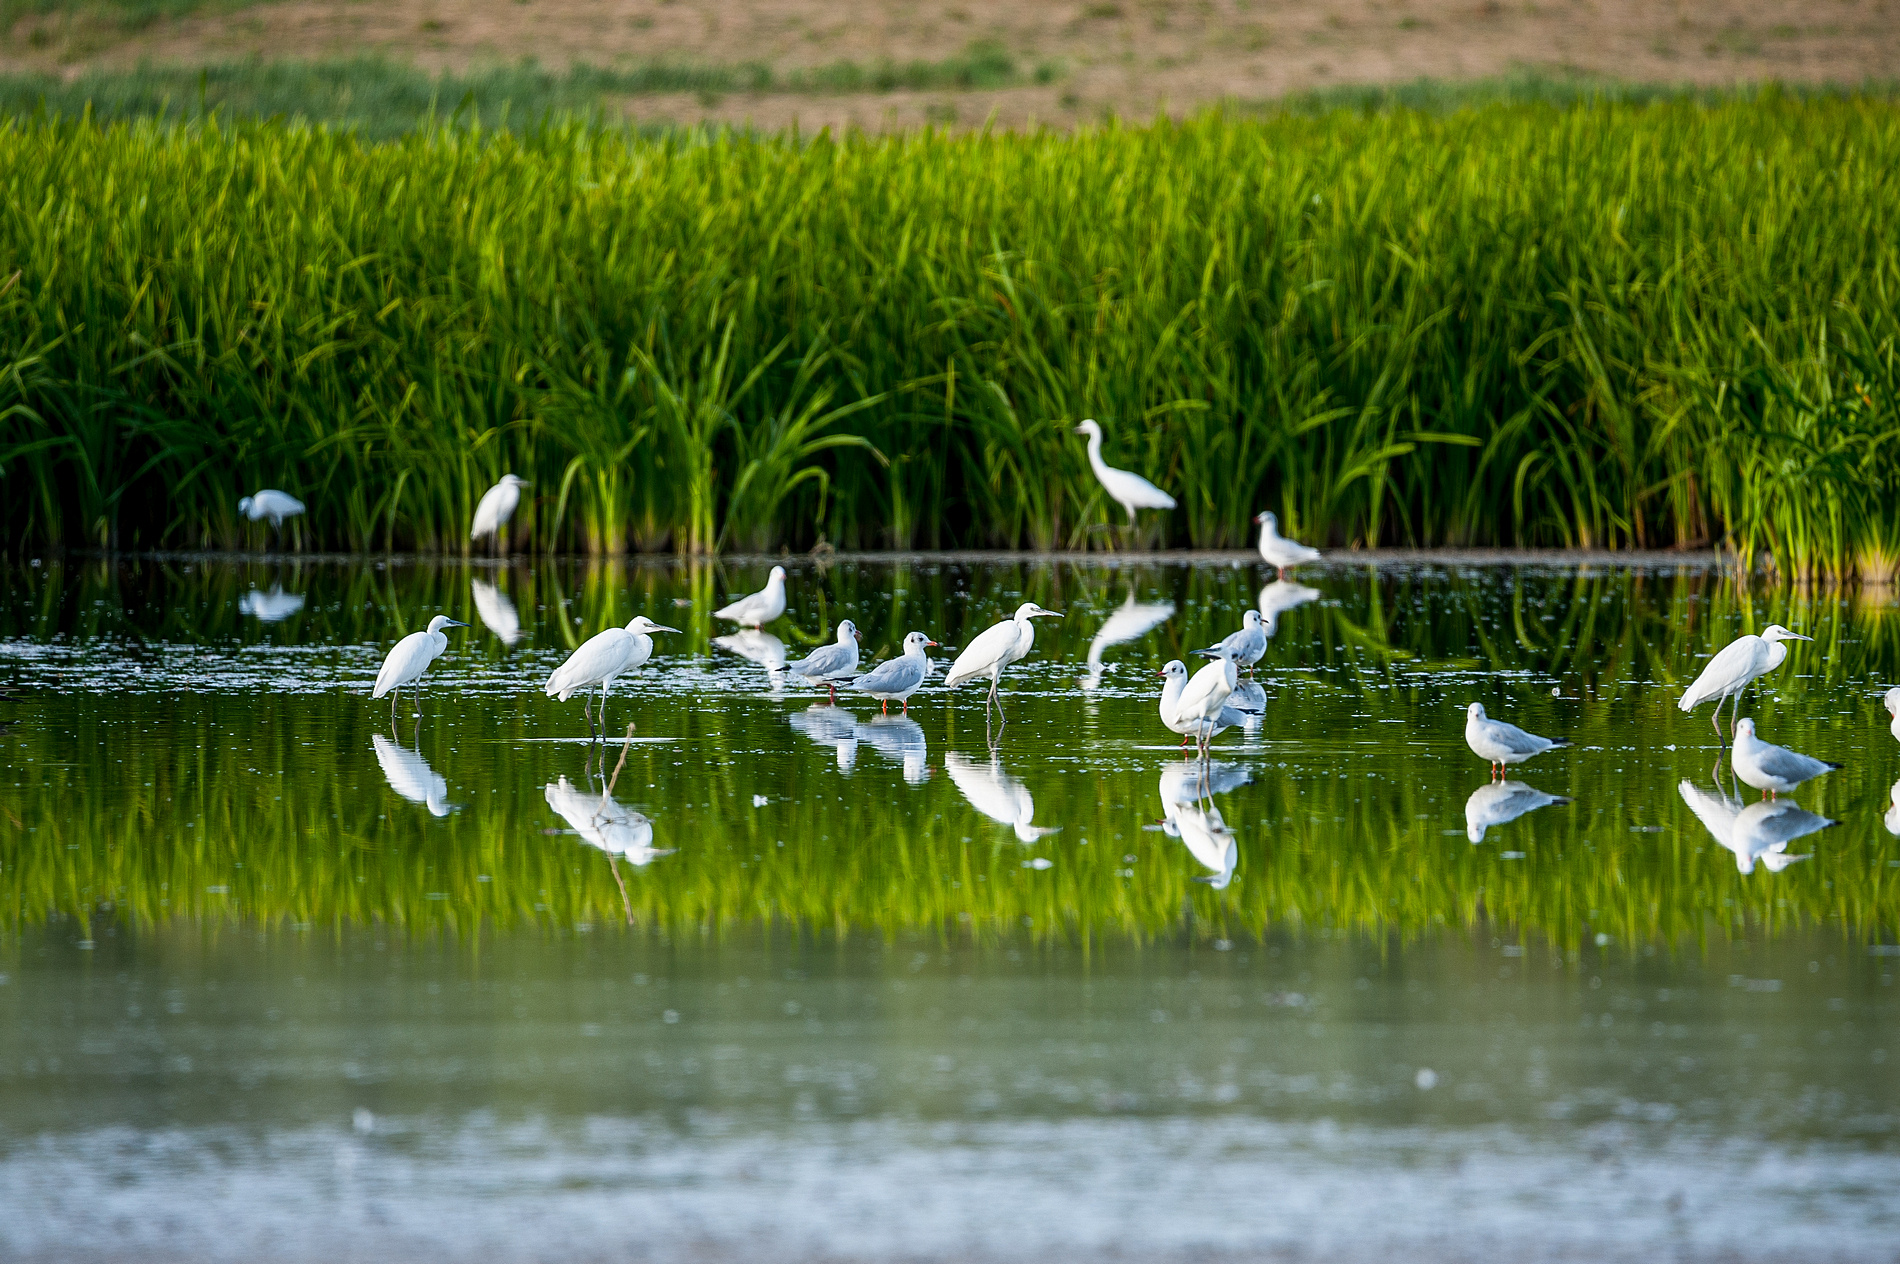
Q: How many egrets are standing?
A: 8